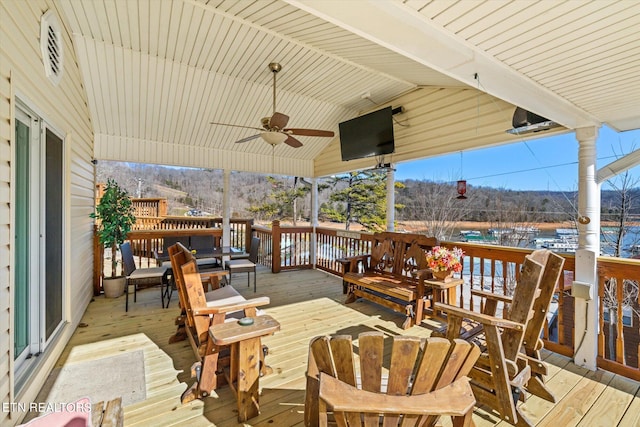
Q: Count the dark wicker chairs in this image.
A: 4